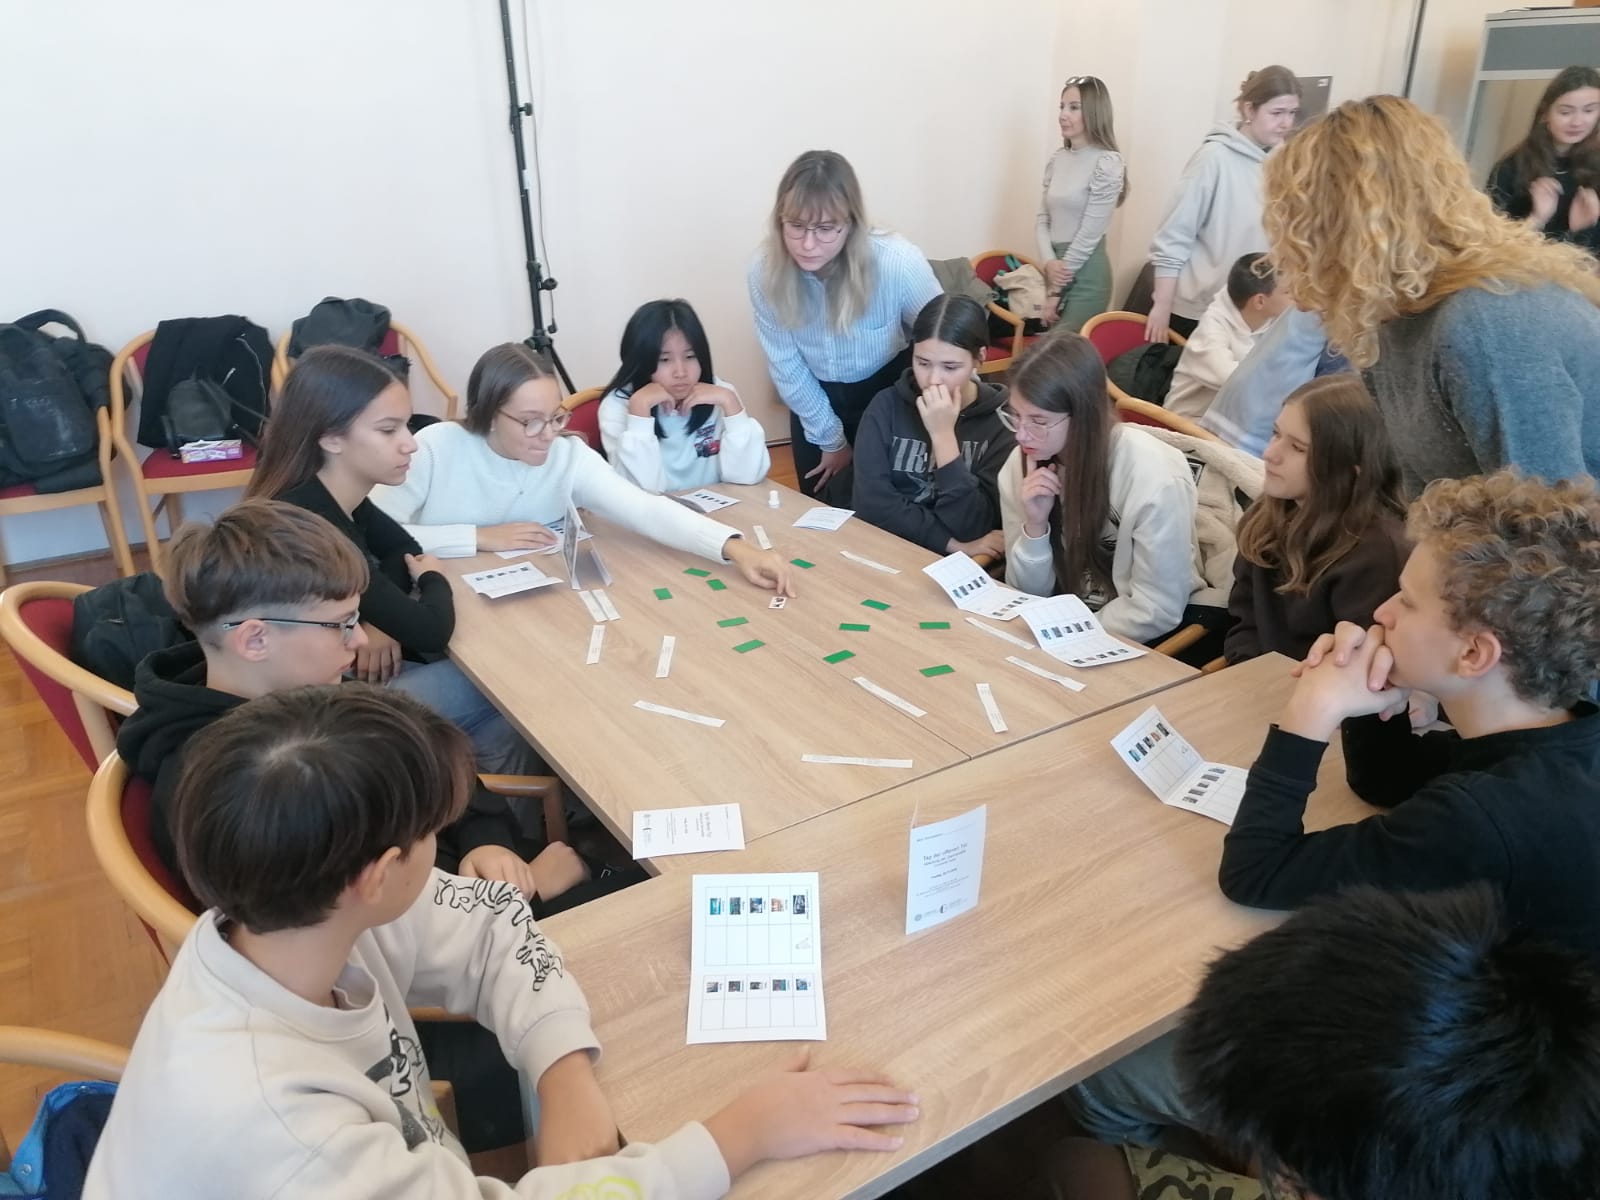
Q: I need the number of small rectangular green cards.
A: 11